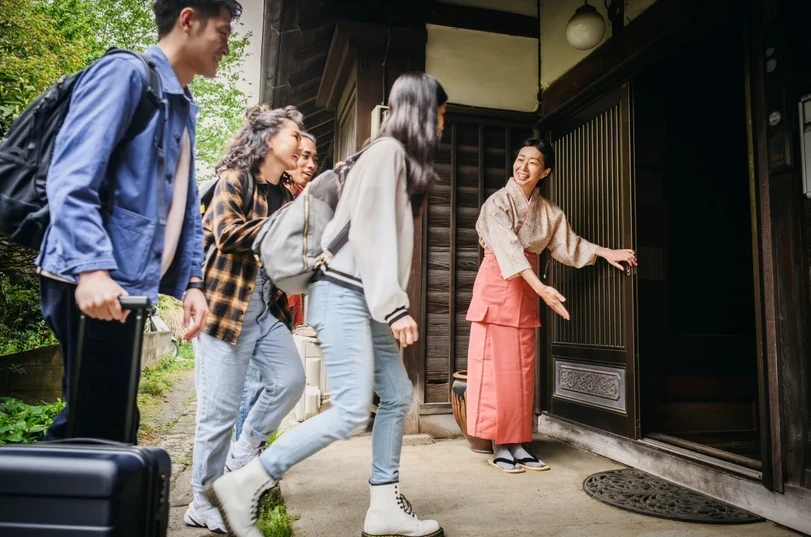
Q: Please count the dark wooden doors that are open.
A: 1